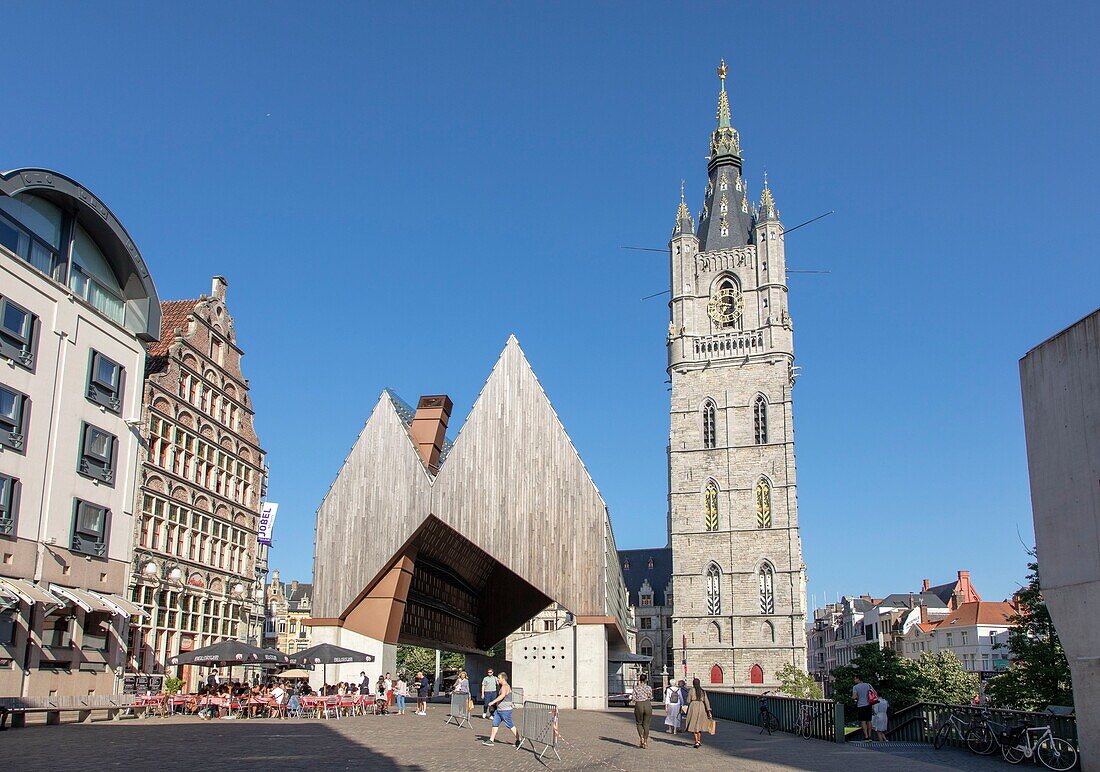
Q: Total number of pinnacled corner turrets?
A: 2